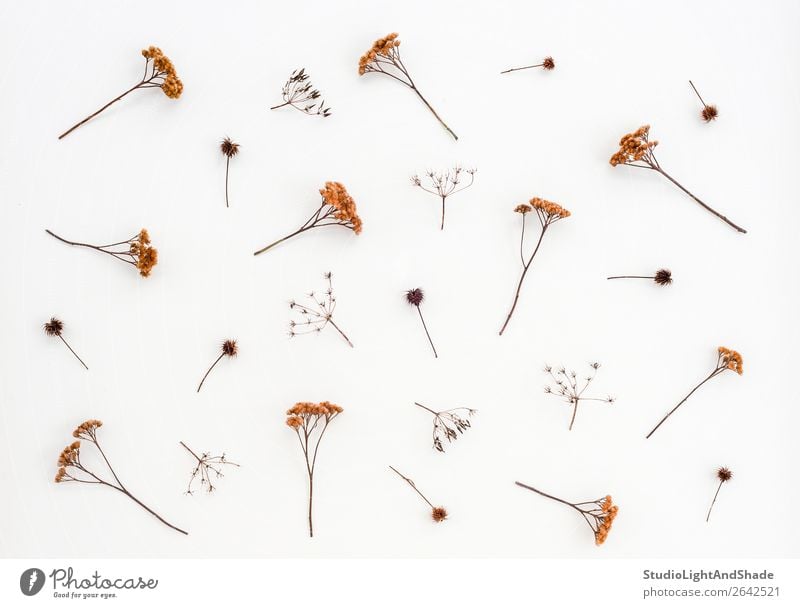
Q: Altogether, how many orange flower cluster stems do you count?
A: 10